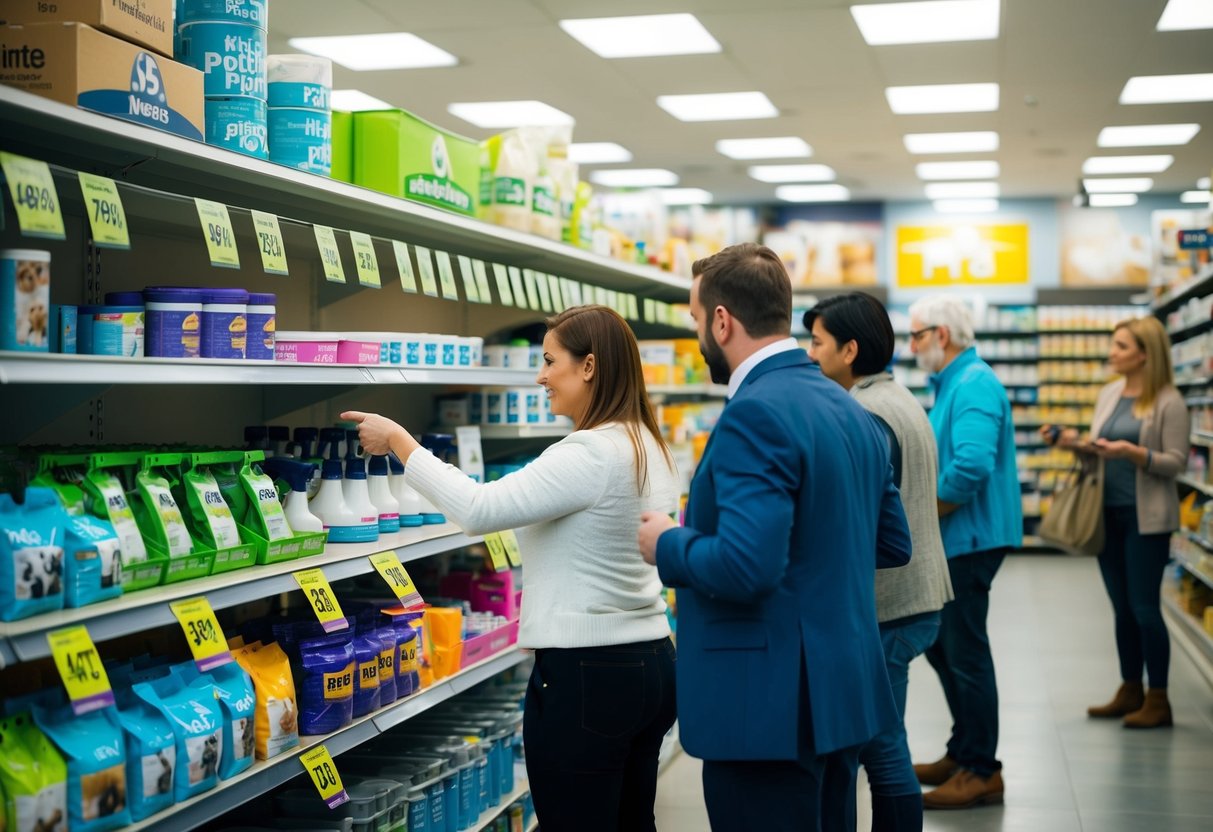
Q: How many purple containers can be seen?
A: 3